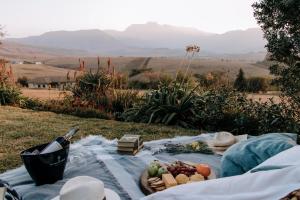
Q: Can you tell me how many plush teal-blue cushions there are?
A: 1